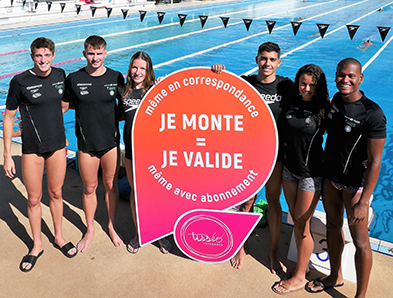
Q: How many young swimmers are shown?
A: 6